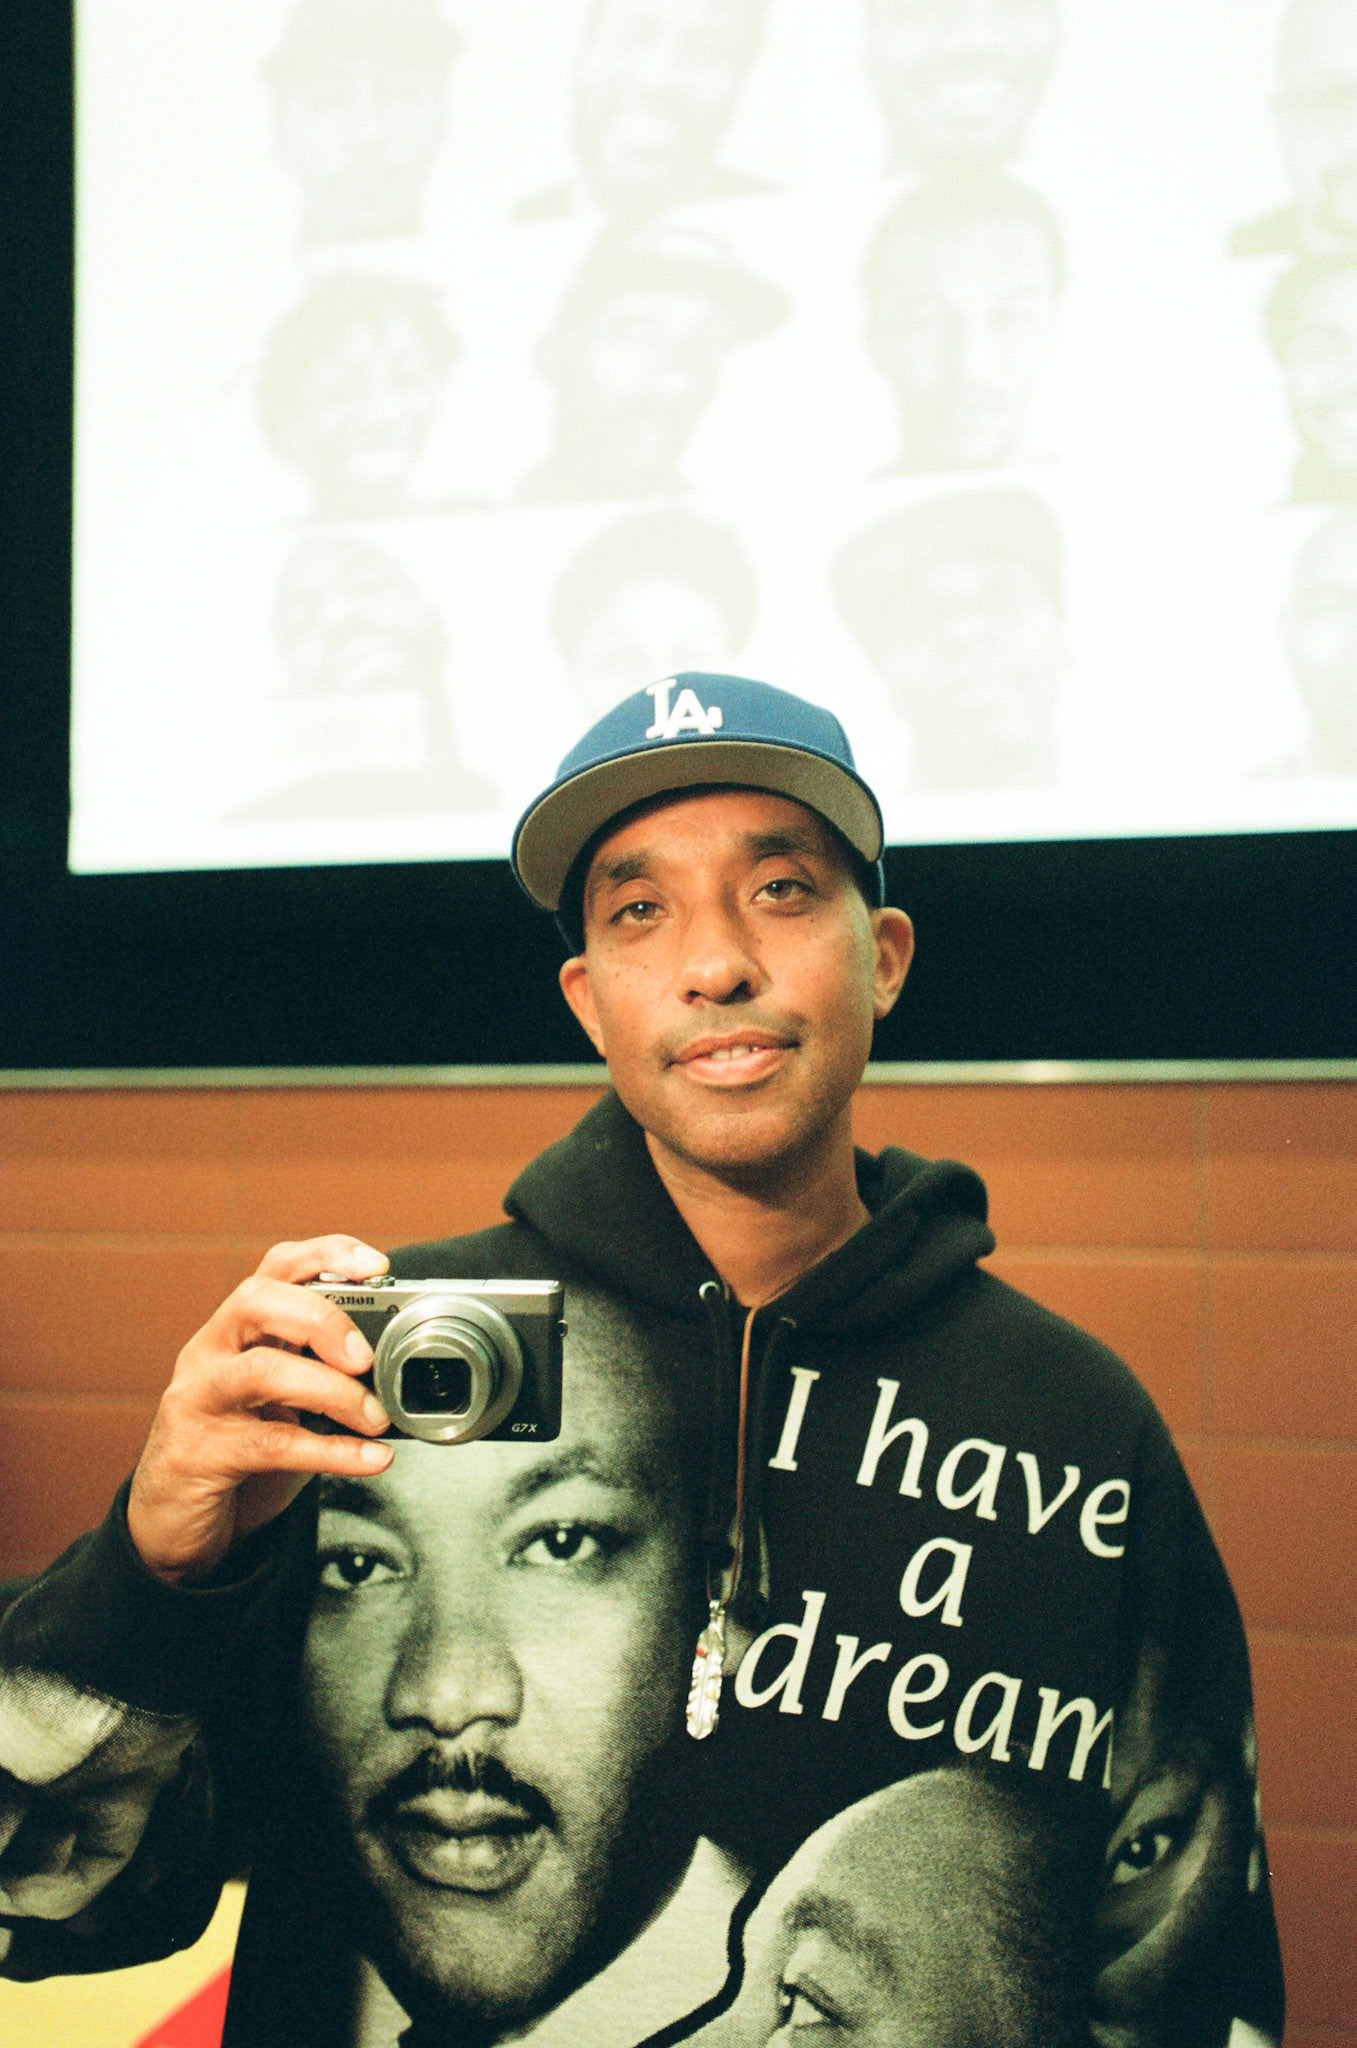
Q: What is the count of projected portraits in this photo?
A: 12